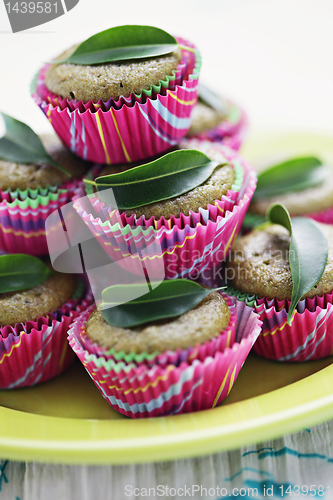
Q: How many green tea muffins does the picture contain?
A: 8